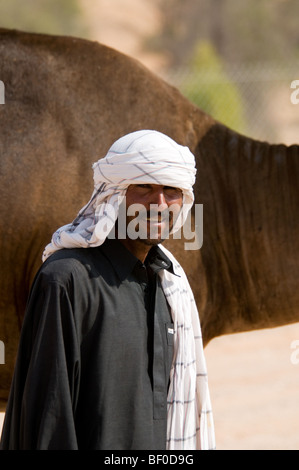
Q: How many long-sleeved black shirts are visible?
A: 1